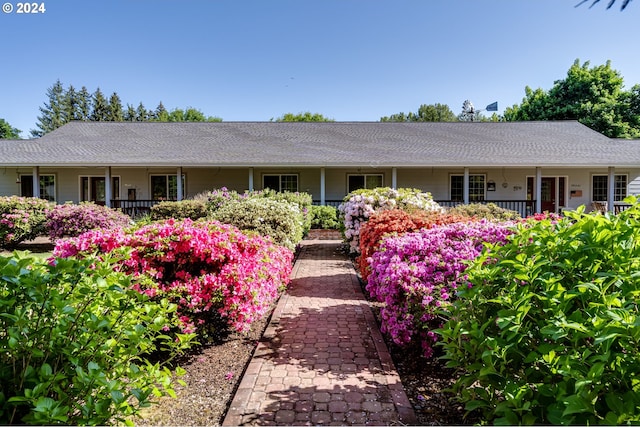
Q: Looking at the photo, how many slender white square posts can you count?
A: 9